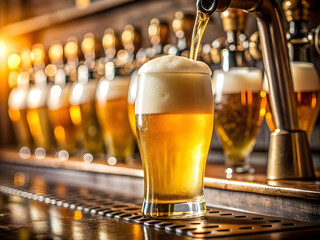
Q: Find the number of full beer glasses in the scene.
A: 9